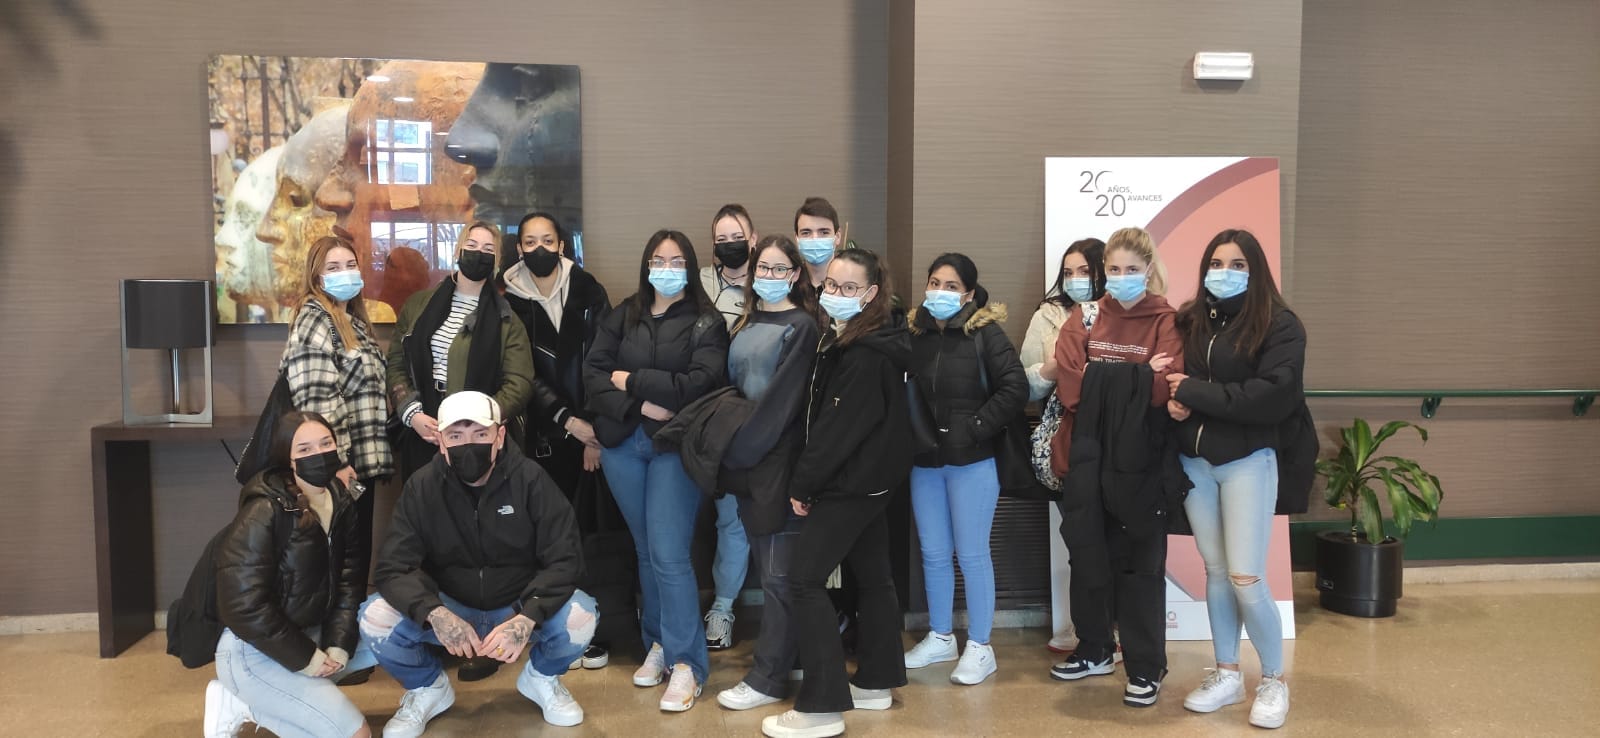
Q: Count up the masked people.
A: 14